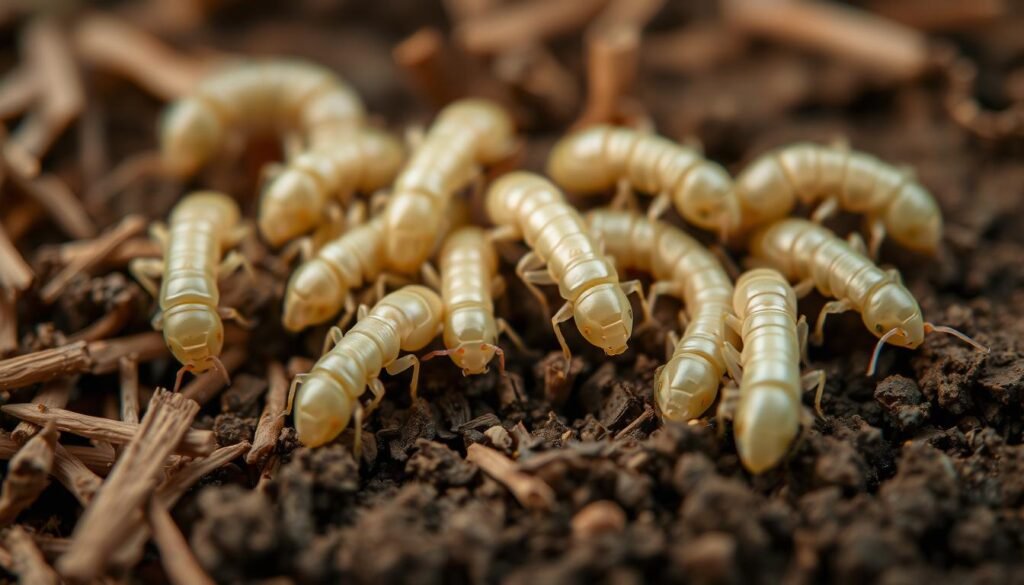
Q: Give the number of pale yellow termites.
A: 13